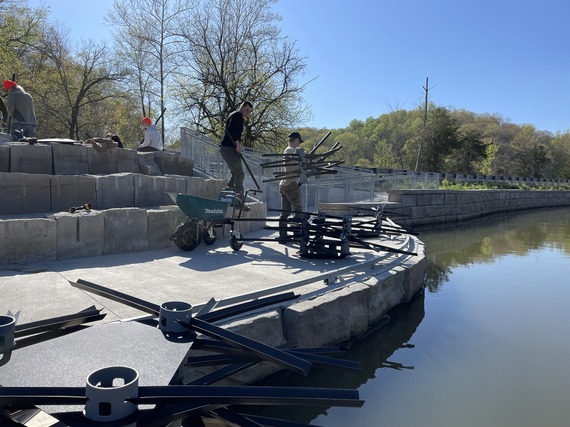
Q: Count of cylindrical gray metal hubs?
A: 3